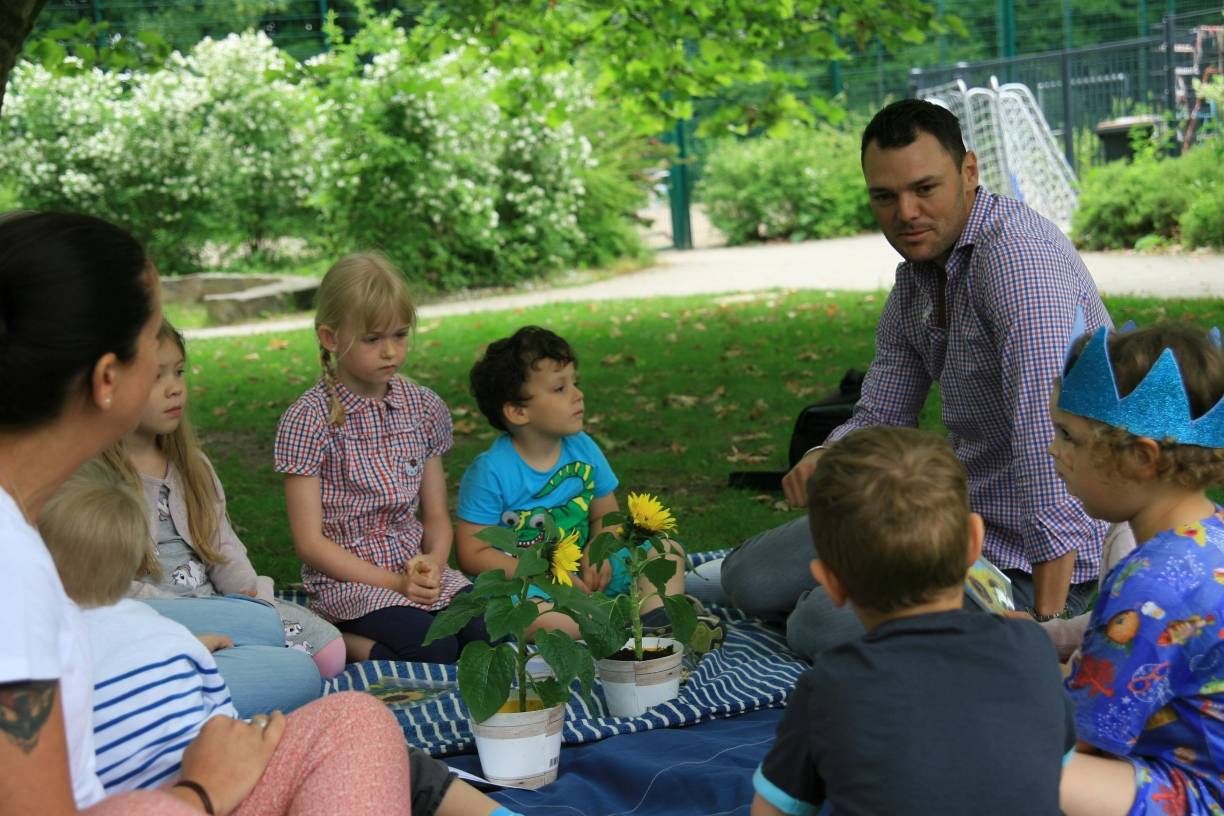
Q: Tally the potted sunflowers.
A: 2